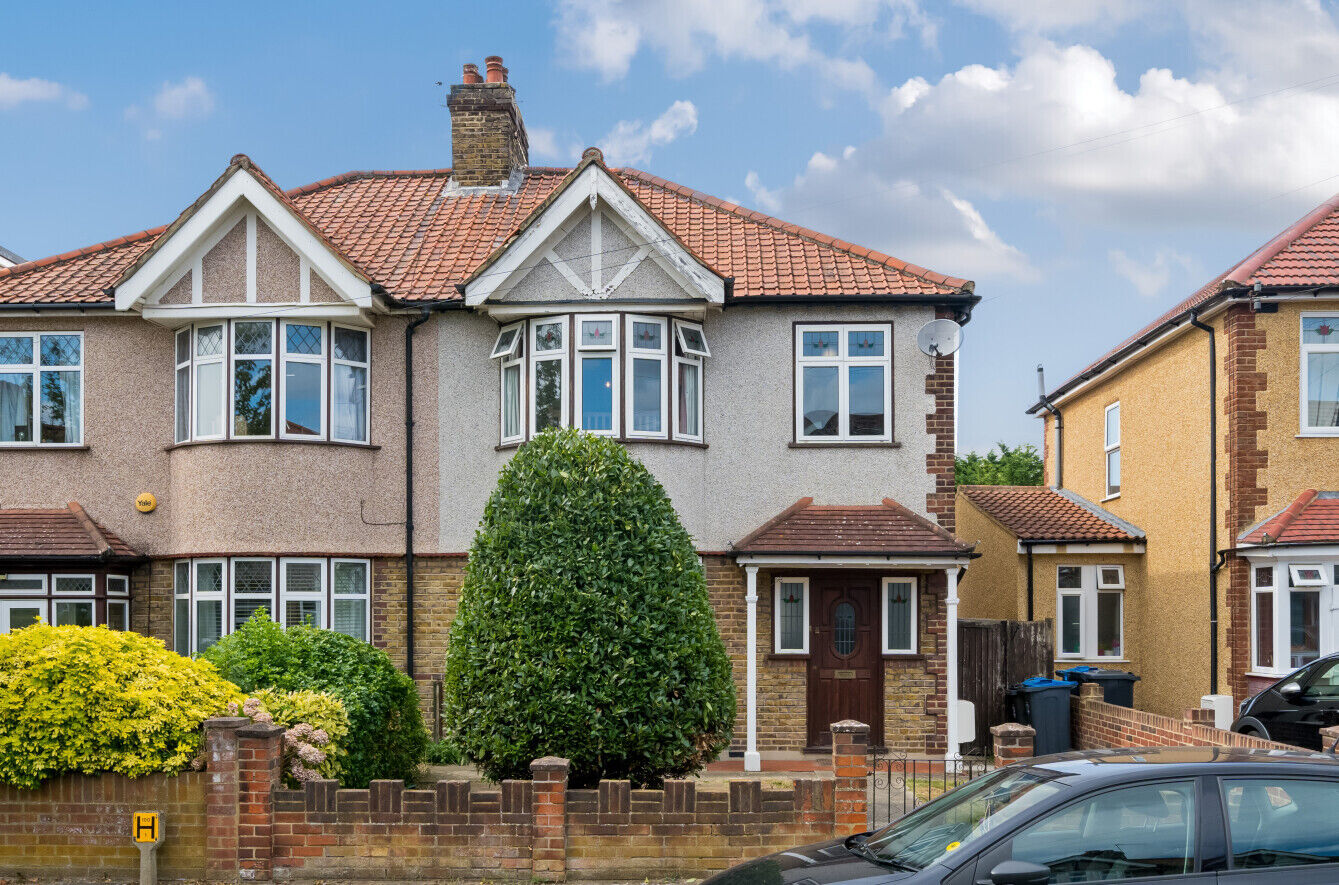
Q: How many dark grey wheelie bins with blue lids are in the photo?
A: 2